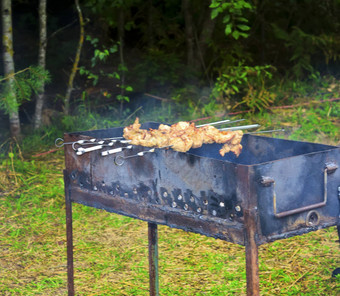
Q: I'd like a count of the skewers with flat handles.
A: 2